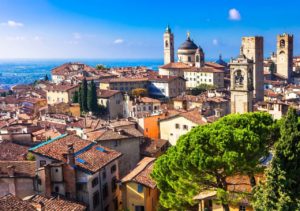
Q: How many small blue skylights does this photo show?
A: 2